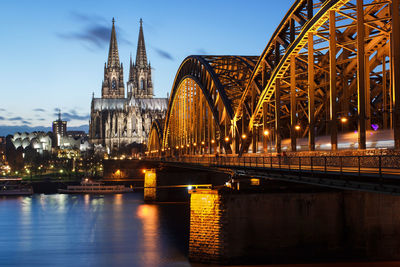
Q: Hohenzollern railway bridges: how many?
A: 1